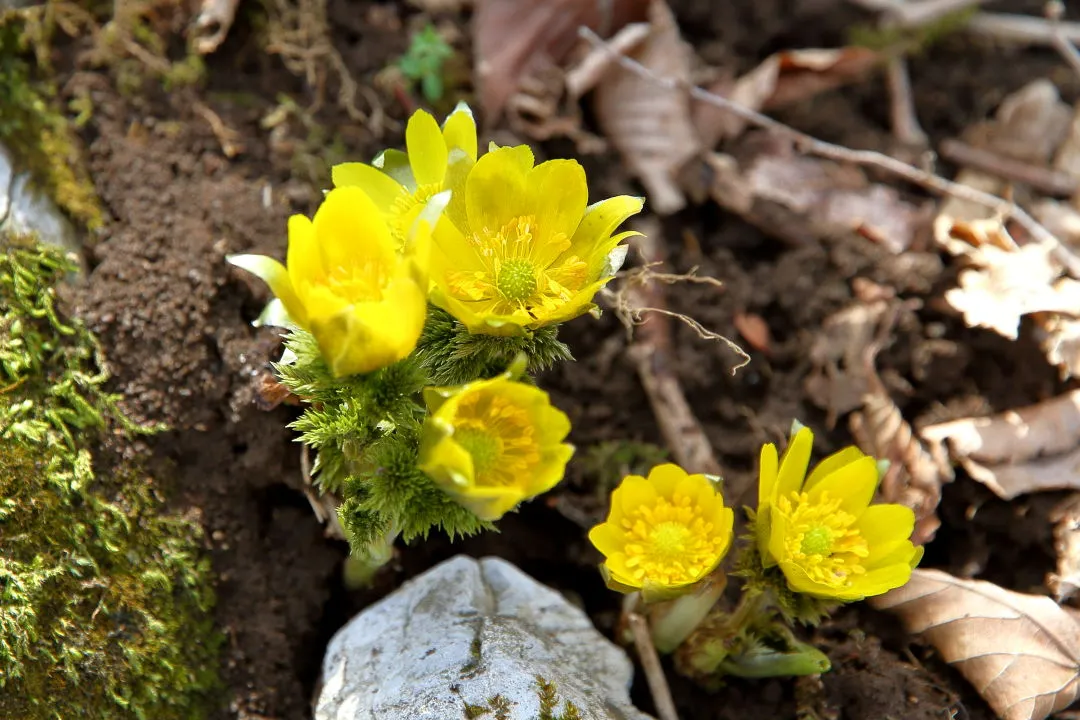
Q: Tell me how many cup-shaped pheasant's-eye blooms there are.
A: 6